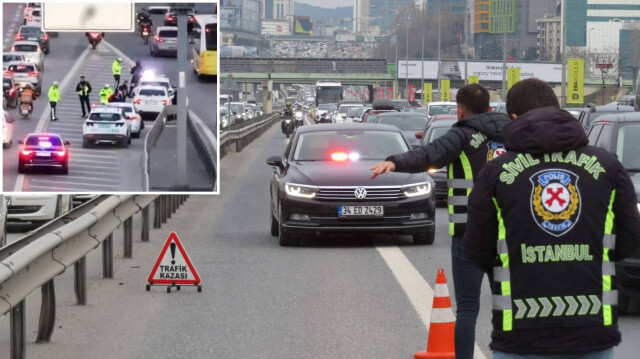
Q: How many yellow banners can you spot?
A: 5